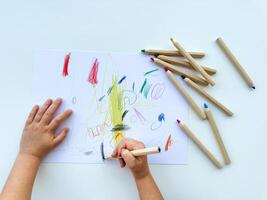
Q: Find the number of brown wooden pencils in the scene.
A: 10